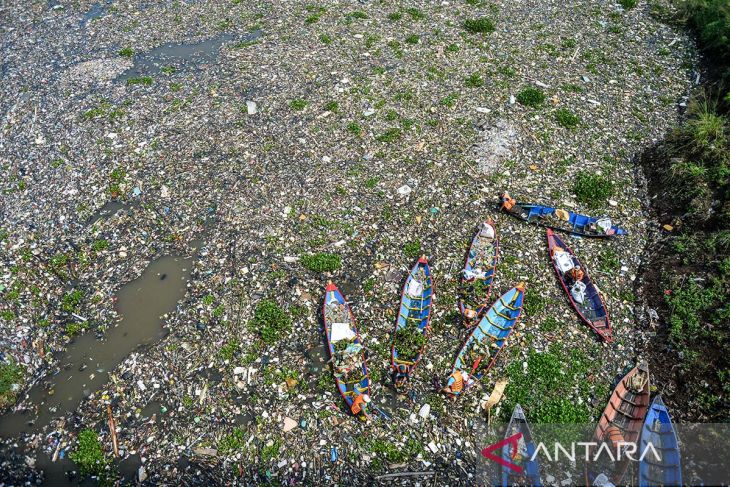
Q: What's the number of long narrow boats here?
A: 9